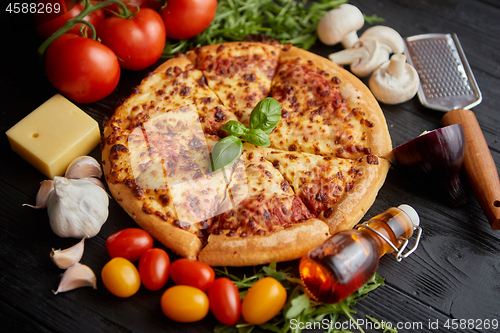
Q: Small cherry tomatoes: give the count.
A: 7